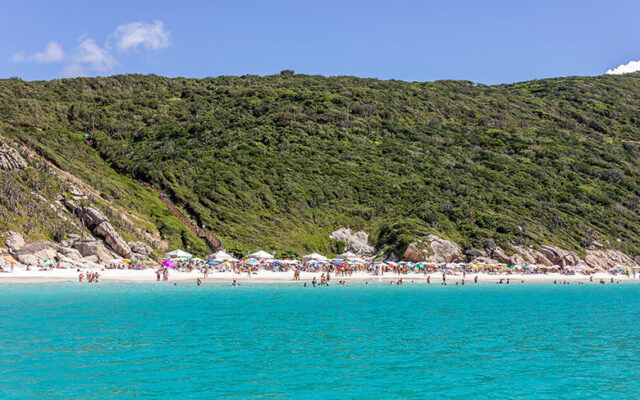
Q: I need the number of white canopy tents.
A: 5